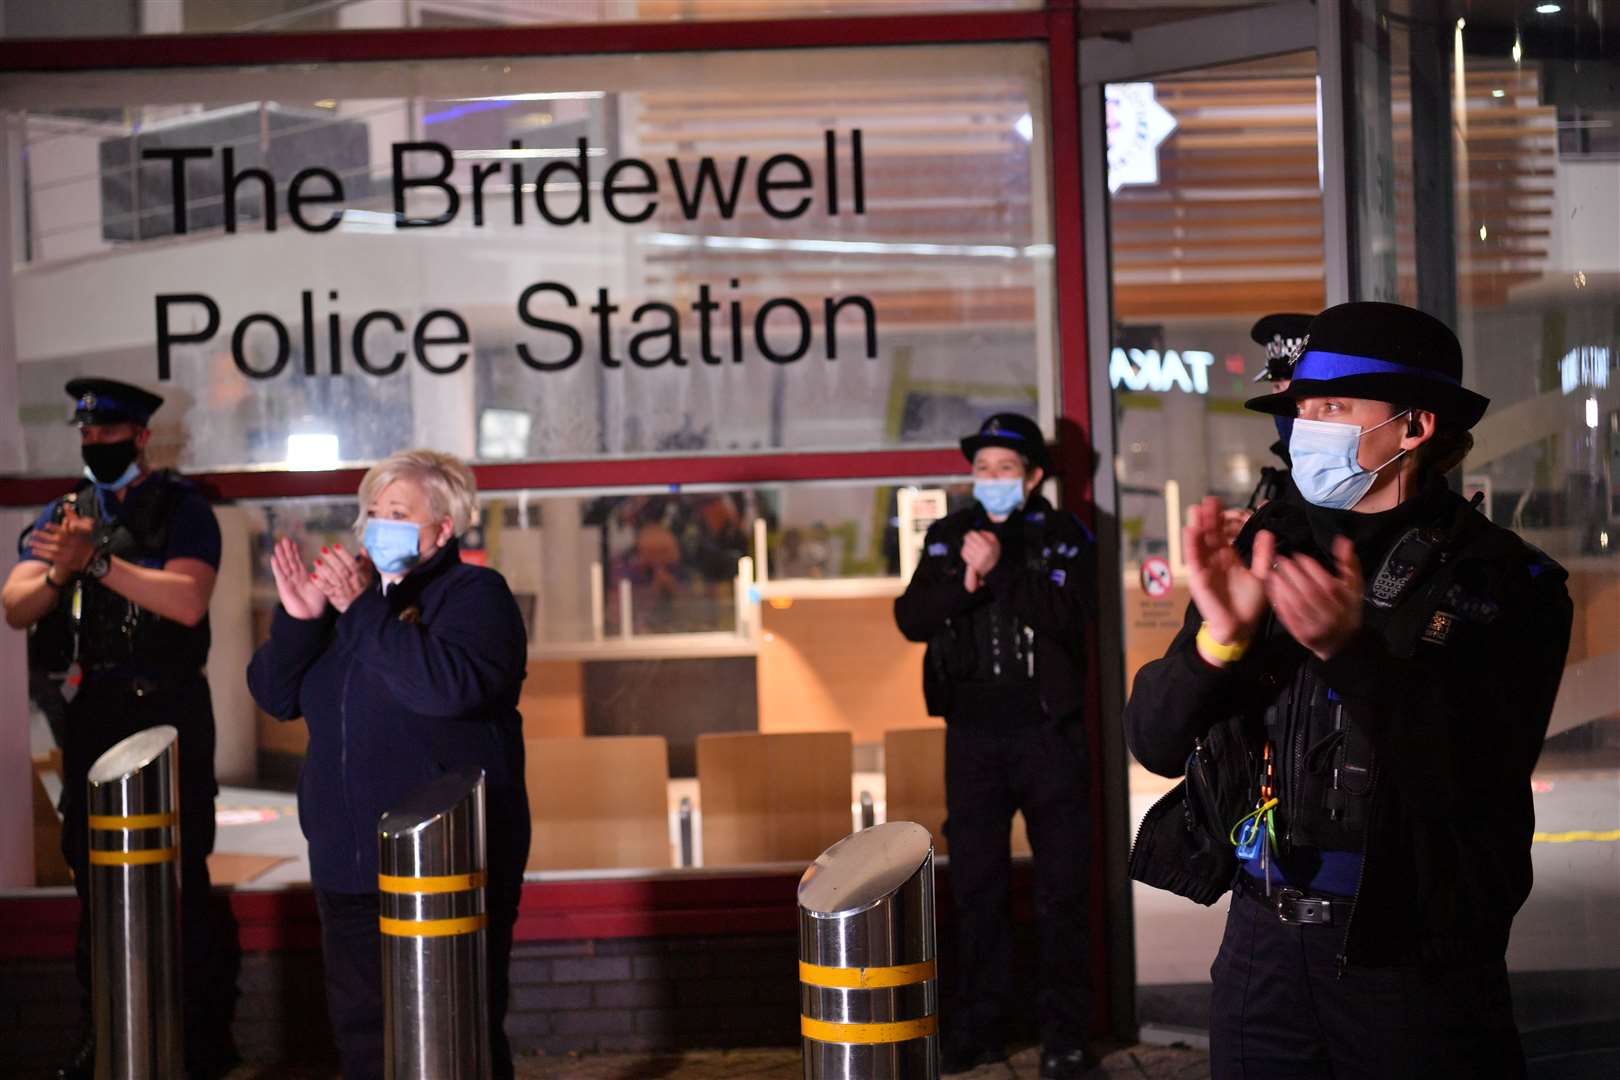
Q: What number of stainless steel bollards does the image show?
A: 3